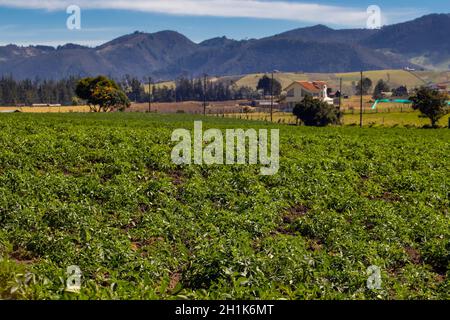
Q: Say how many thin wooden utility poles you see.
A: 5